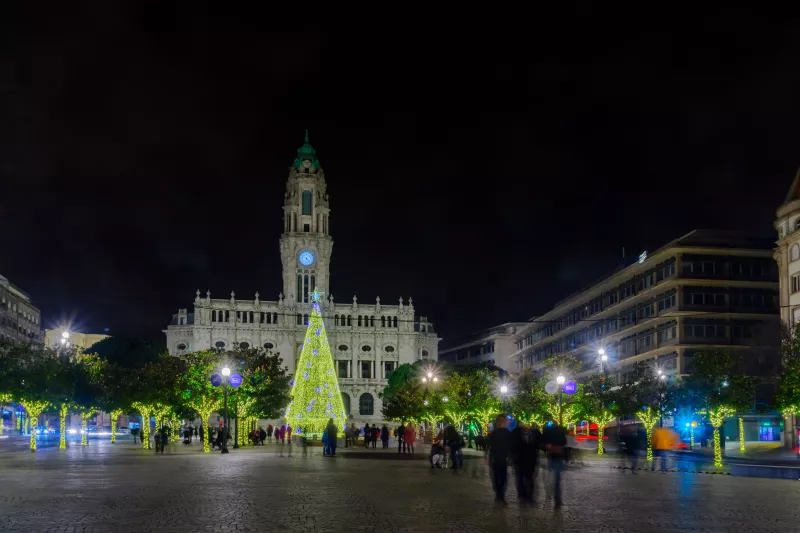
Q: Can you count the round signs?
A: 4